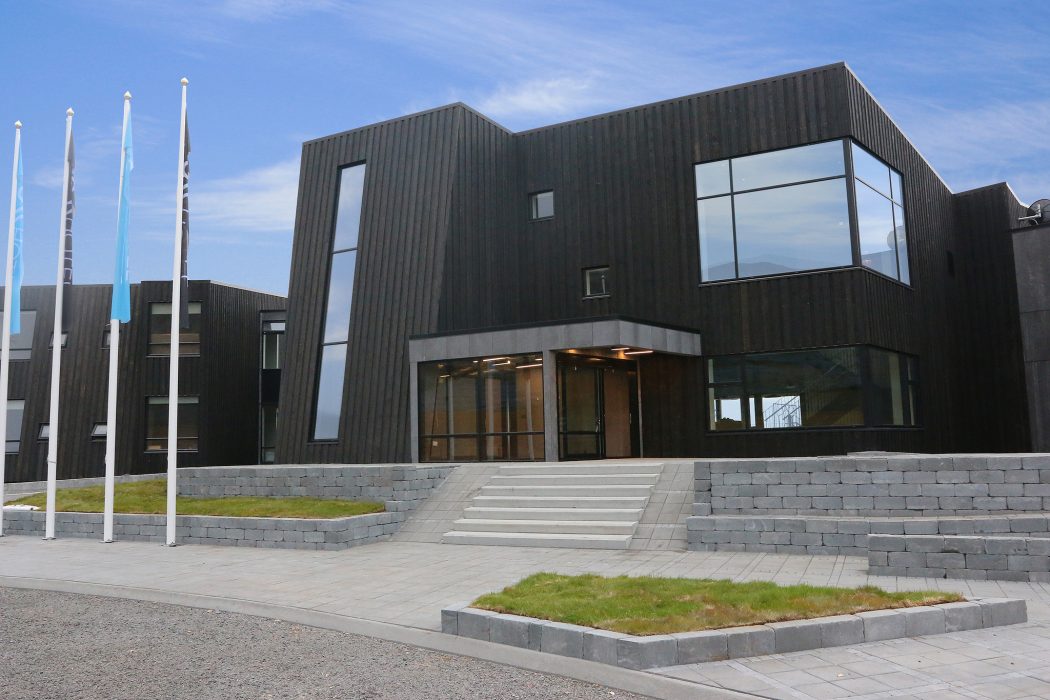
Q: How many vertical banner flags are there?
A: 4